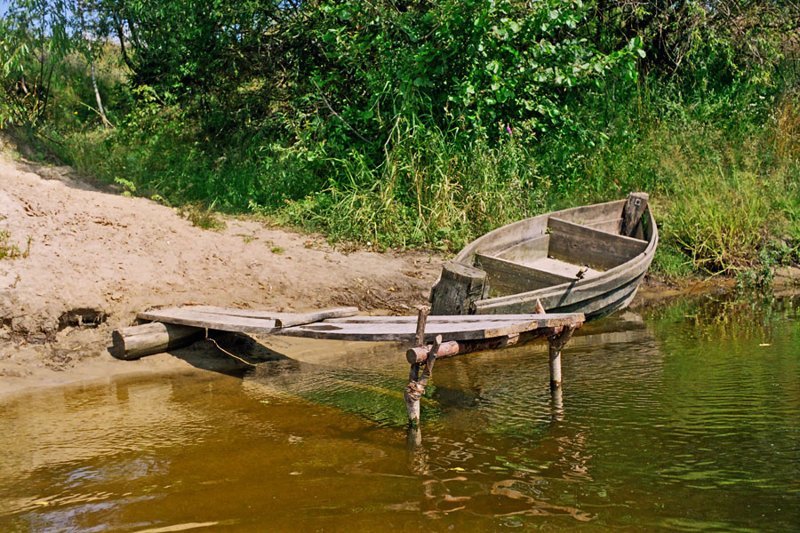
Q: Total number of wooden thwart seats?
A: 2